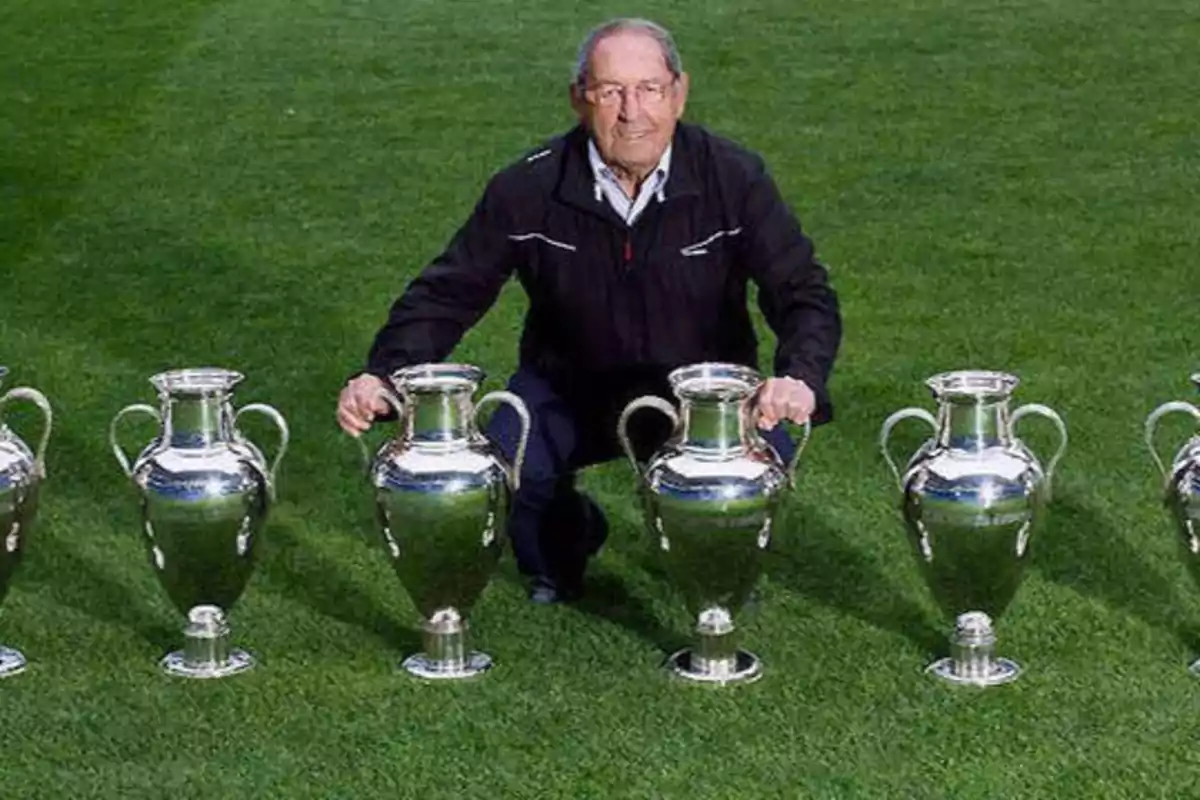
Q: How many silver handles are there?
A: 10